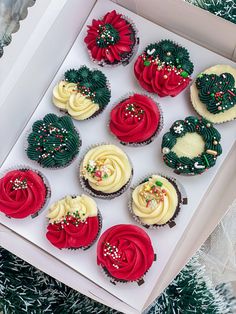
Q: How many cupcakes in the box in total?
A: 12